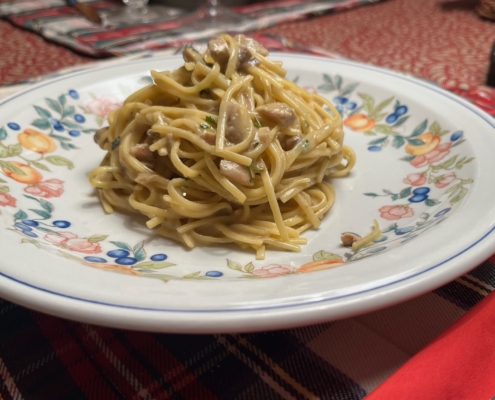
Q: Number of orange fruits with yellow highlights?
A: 6